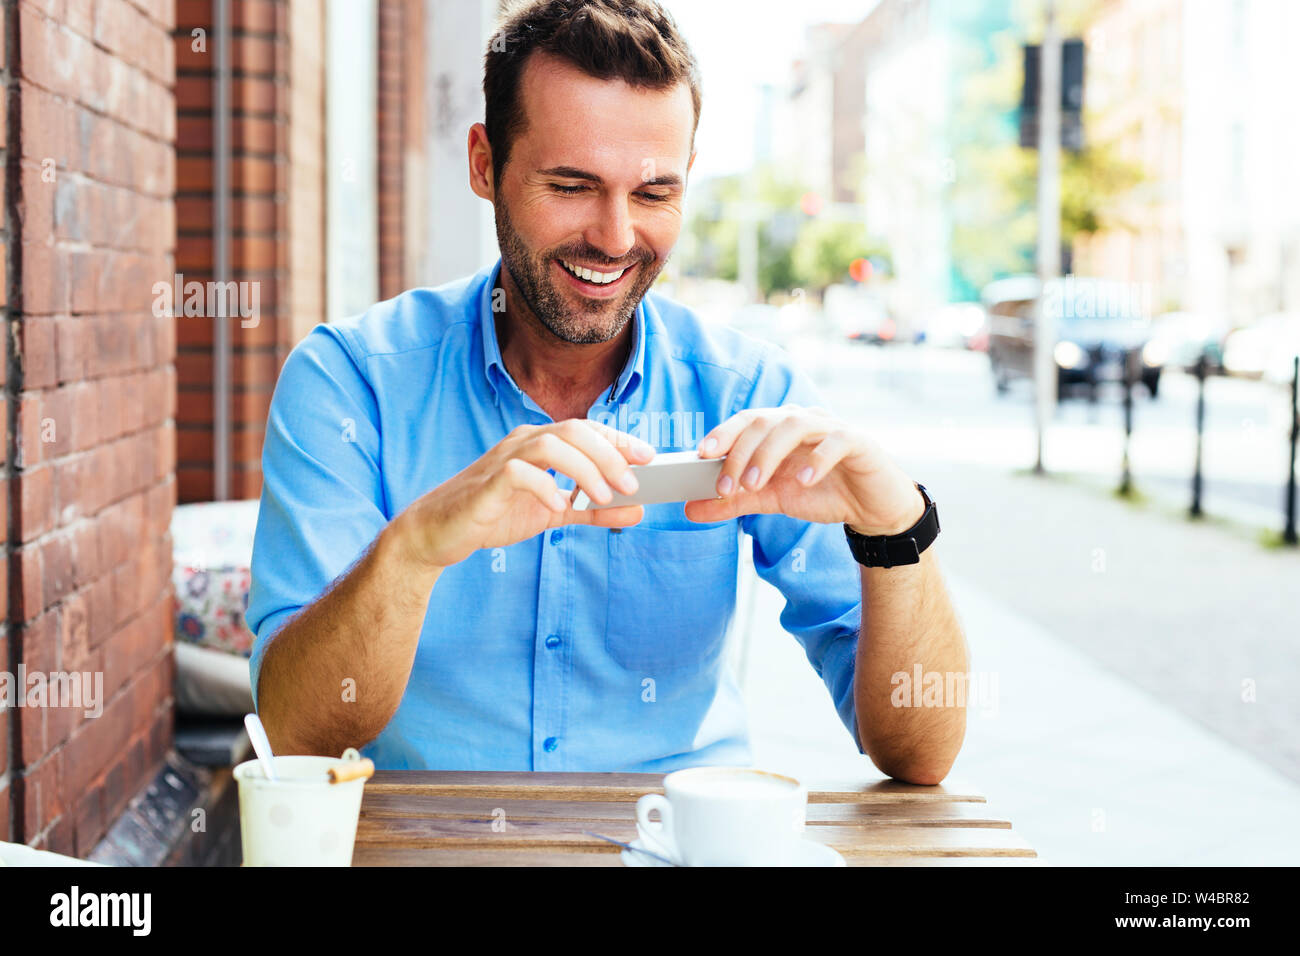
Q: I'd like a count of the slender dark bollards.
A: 3